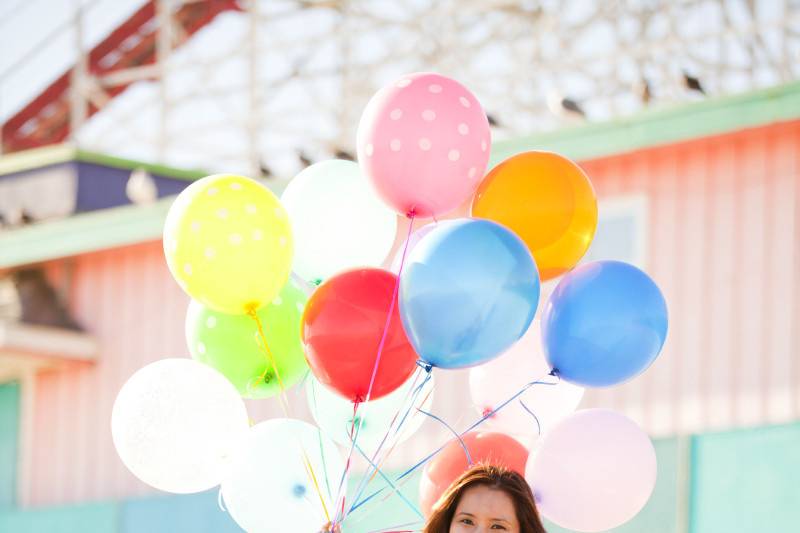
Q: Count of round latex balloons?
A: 15